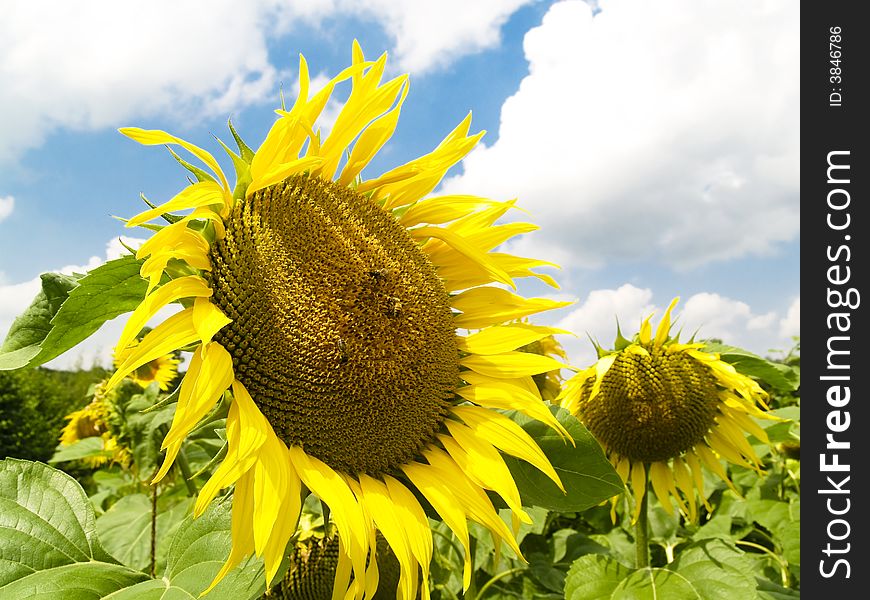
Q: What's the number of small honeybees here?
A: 3